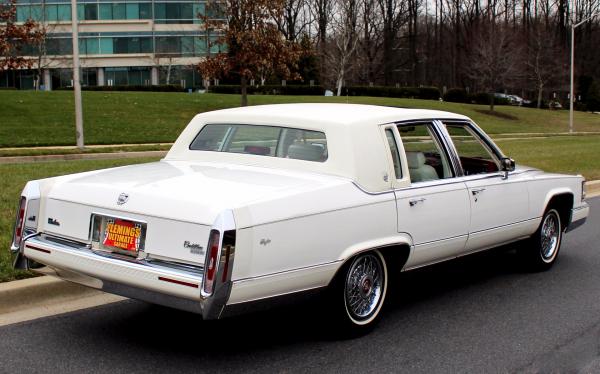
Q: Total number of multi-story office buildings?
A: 1